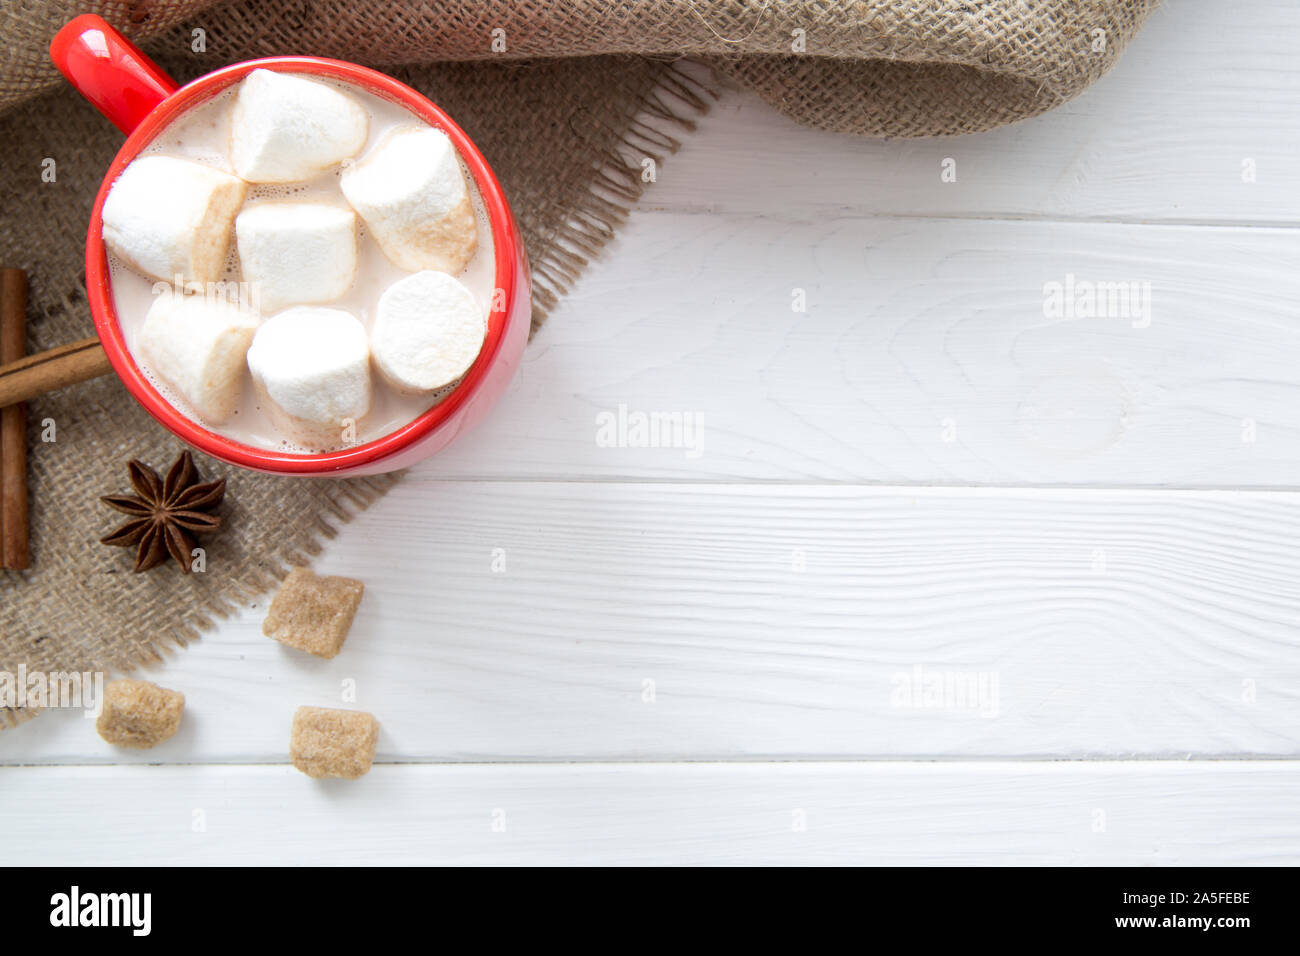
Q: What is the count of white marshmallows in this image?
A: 7